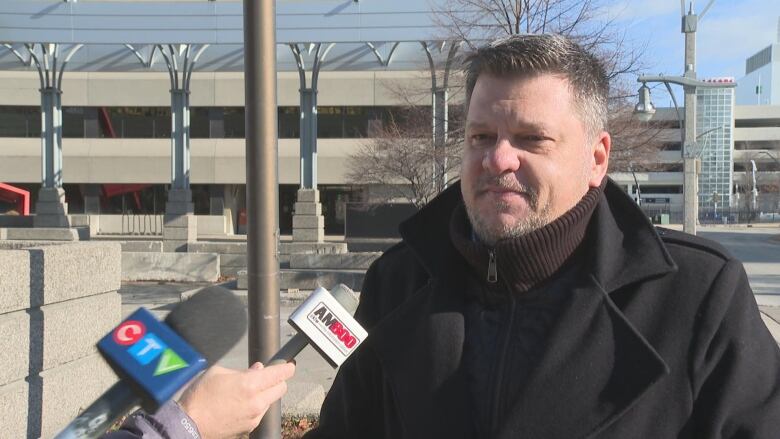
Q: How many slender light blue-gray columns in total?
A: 4